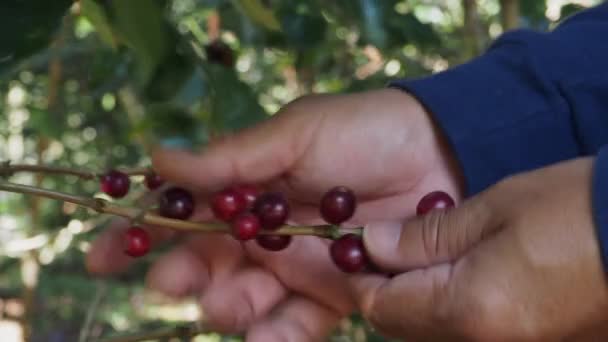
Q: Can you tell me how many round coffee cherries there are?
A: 12